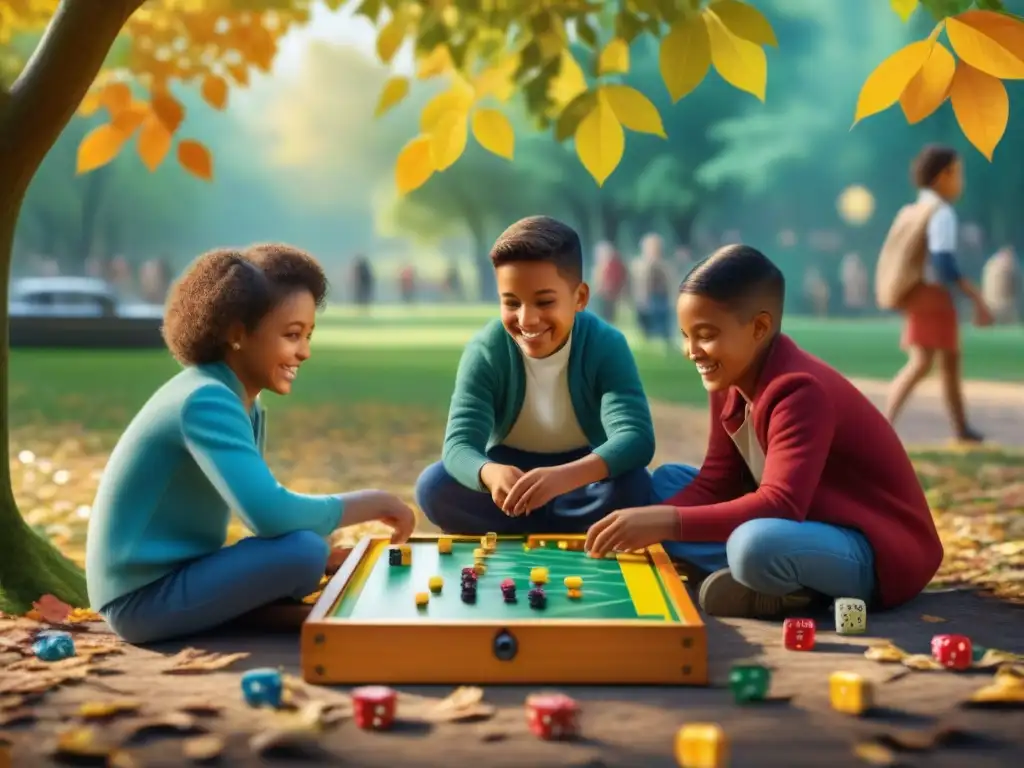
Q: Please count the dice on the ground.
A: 10